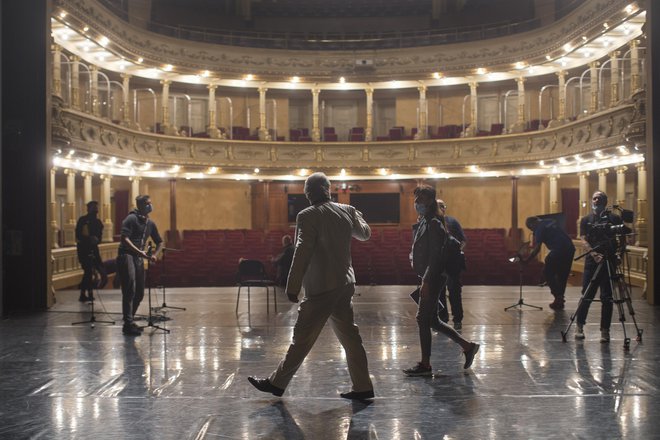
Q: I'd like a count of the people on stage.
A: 8